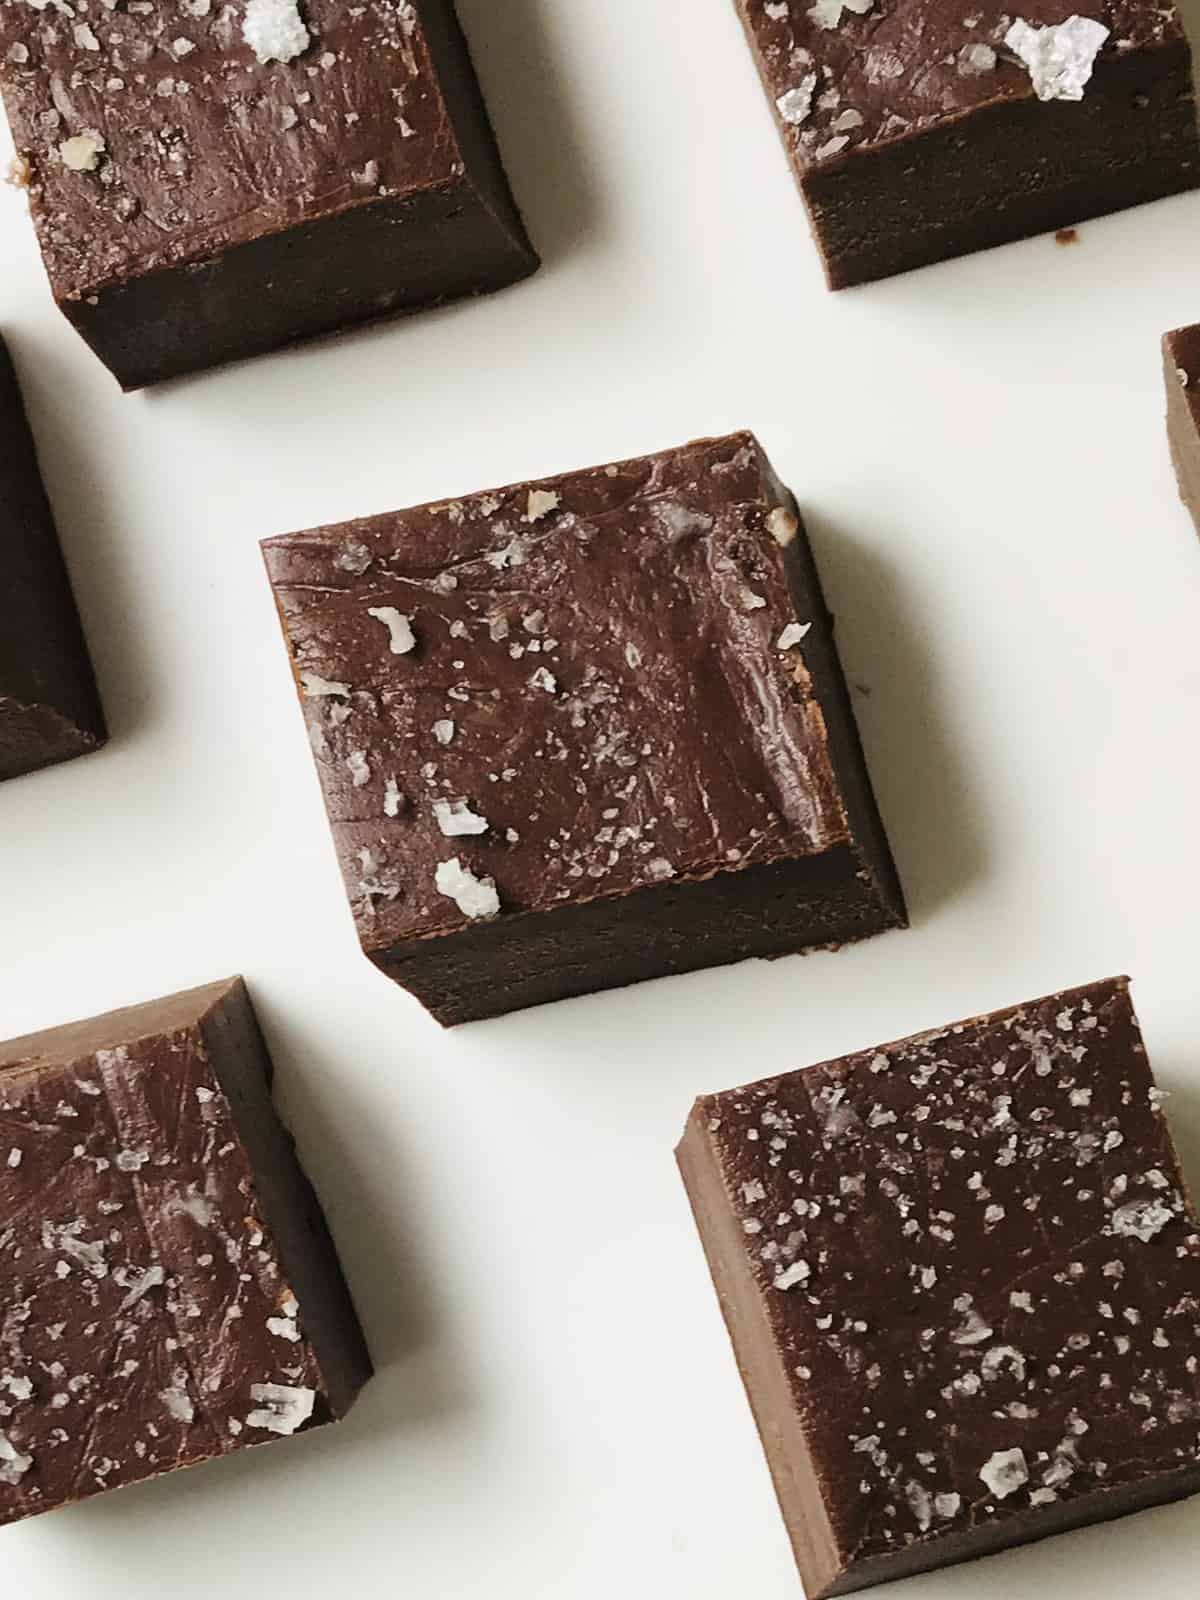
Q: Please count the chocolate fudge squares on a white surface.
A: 7